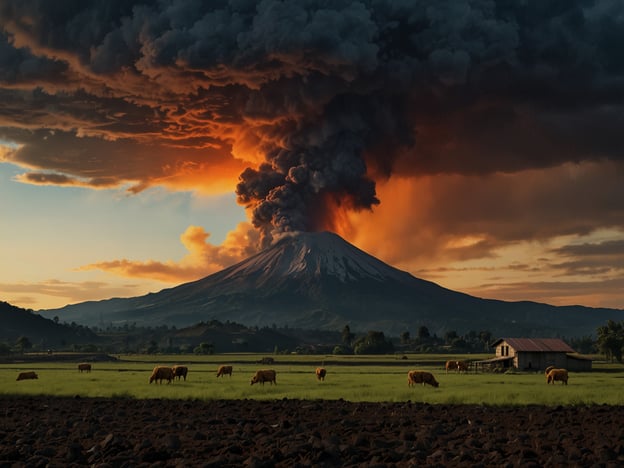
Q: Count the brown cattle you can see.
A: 12